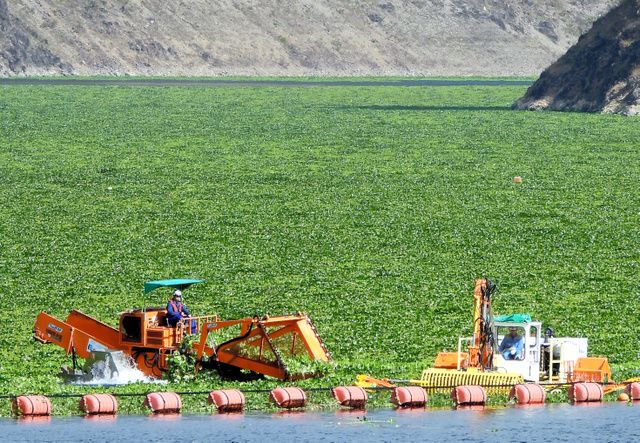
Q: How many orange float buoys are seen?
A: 11